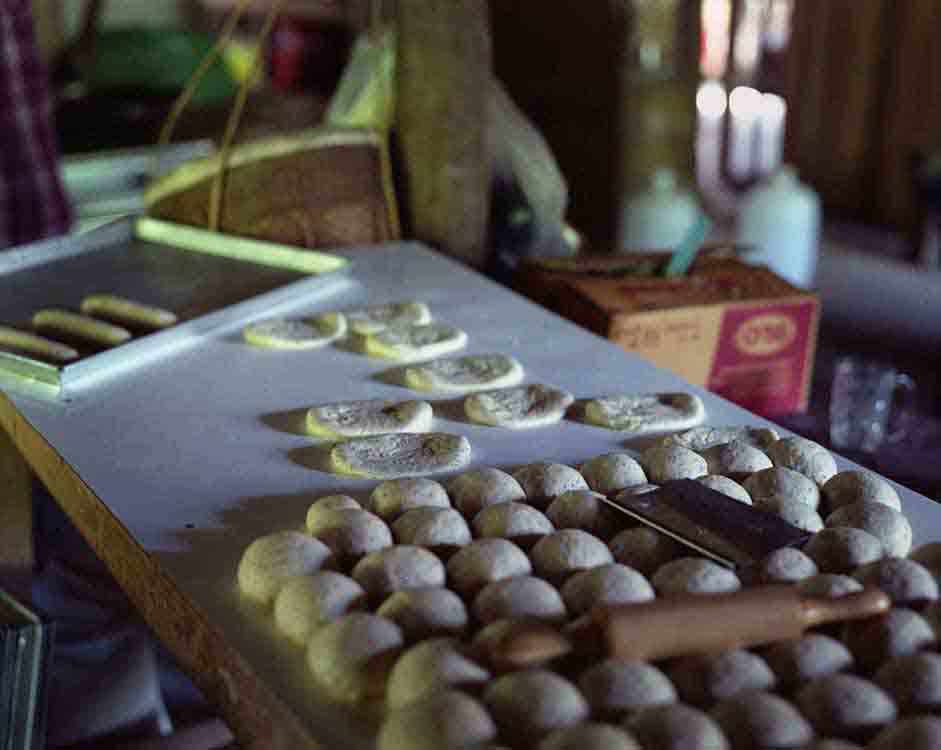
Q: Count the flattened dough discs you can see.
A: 9